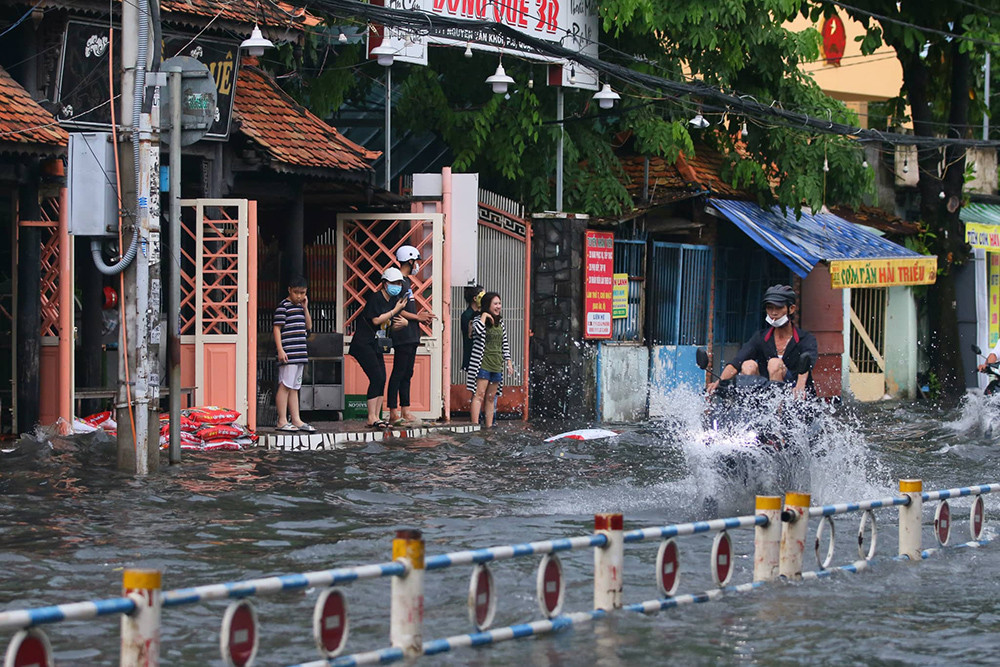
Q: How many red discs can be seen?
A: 9